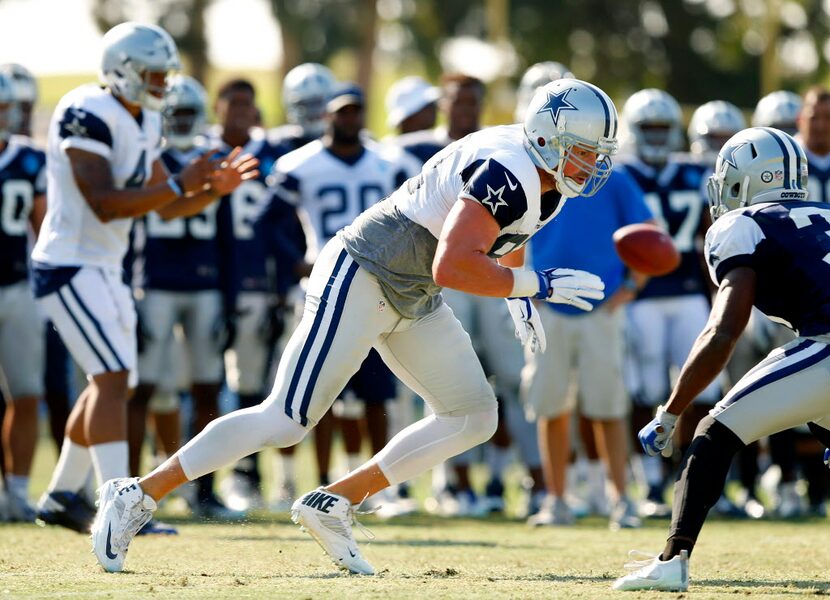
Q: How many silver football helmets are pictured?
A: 11